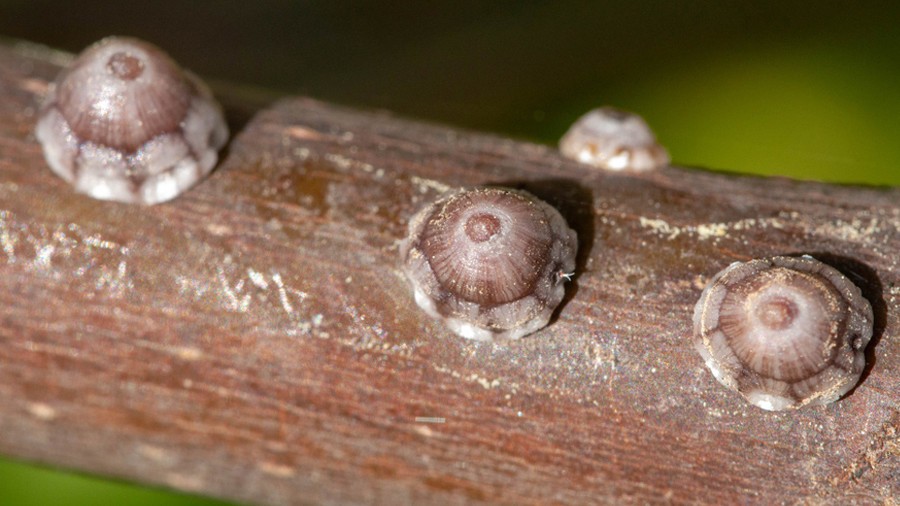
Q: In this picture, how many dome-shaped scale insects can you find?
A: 4